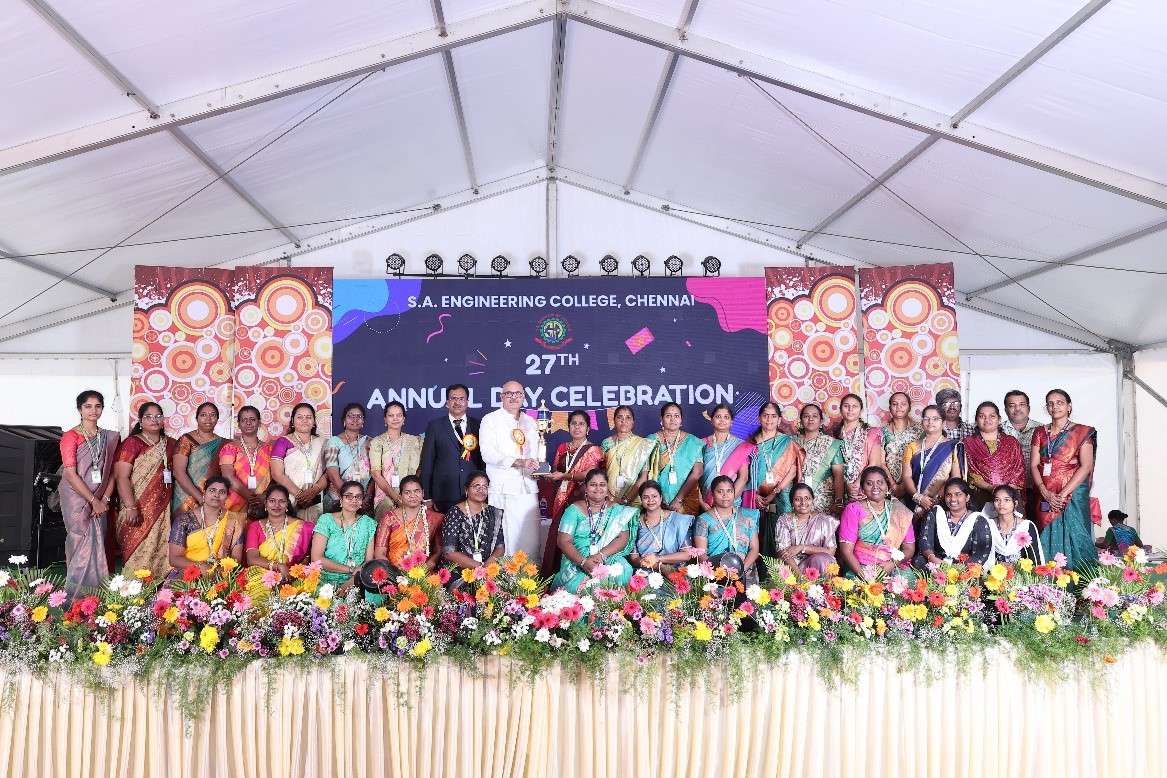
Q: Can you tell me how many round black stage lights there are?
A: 10